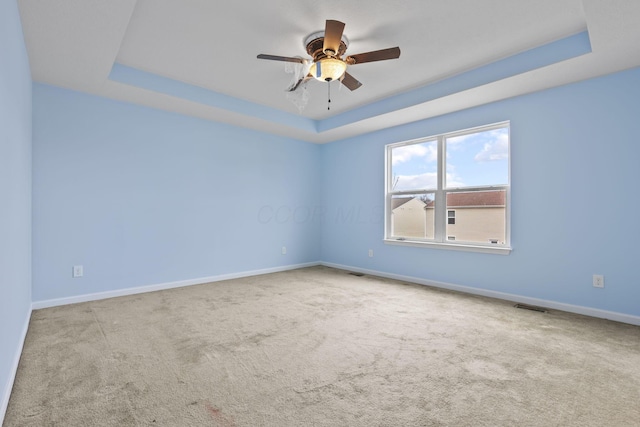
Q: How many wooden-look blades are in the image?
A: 5